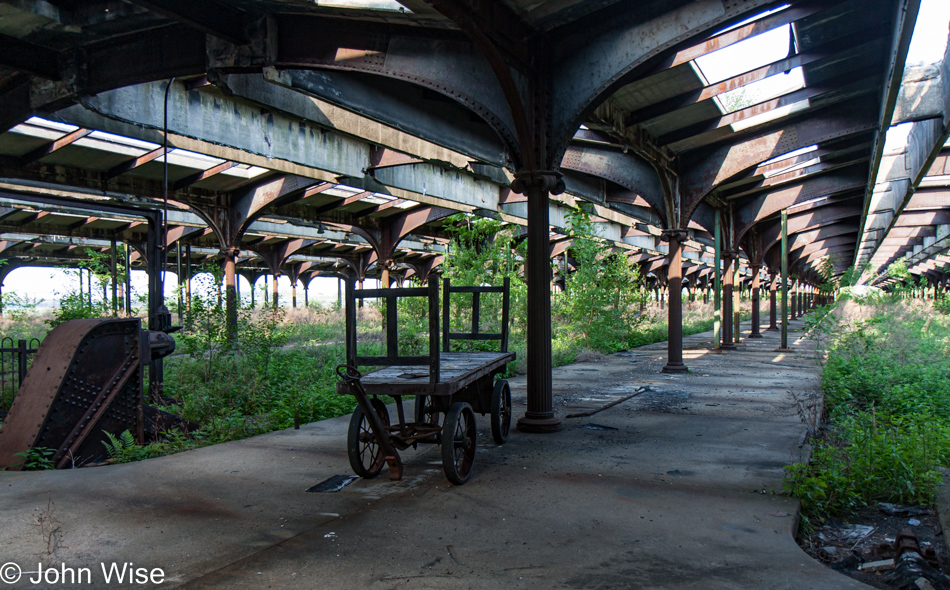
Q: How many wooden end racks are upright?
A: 2